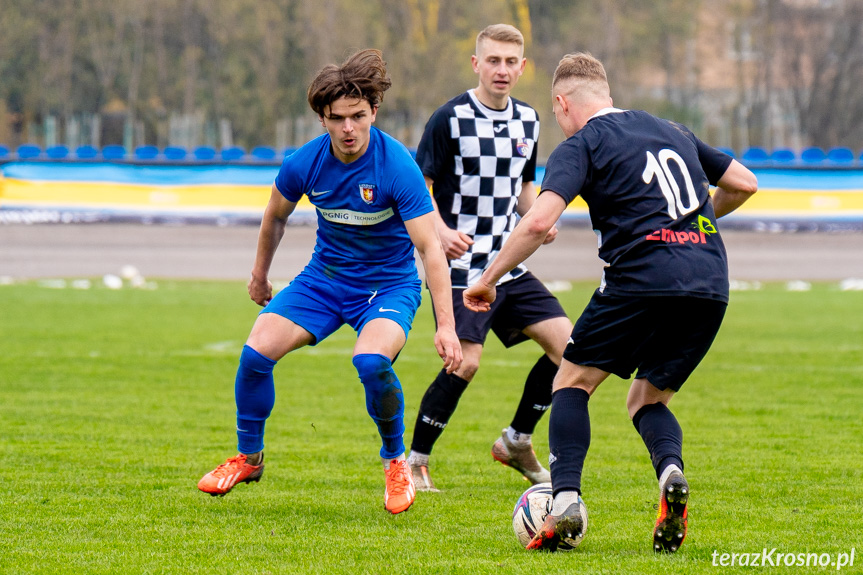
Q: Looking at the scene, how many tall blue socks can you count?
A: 2